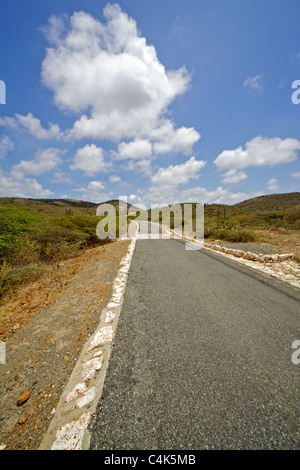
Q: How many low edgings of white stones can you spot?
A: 2